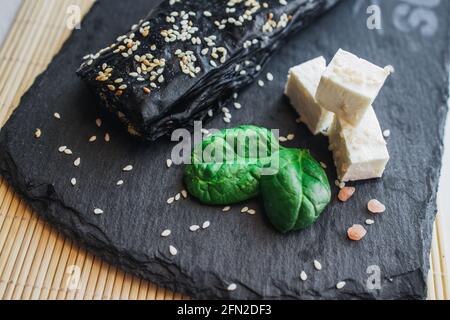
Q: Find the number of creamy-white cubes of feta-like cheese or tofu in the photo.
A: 3